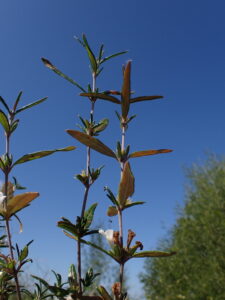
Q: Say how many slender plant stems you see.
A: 3